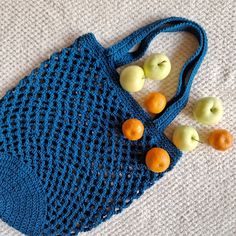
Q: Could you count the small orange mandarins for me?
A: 4